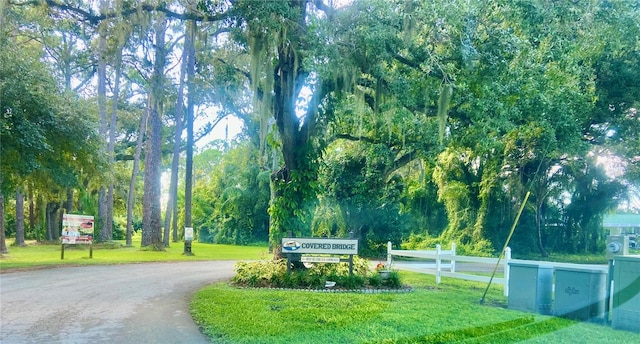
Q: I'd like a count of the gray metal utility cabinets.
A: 3